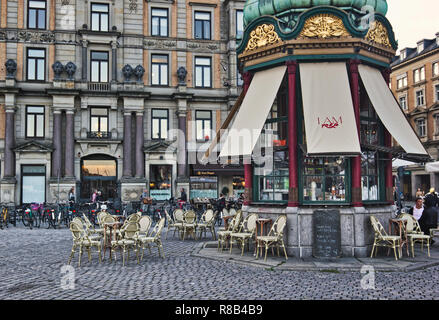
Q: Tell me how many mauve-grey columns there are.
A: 6